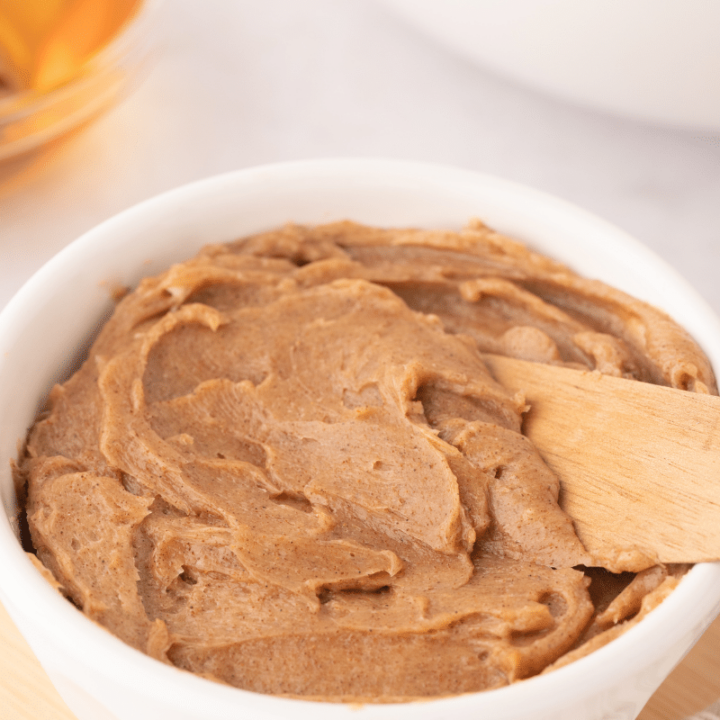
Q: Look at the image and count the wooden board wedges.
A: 2